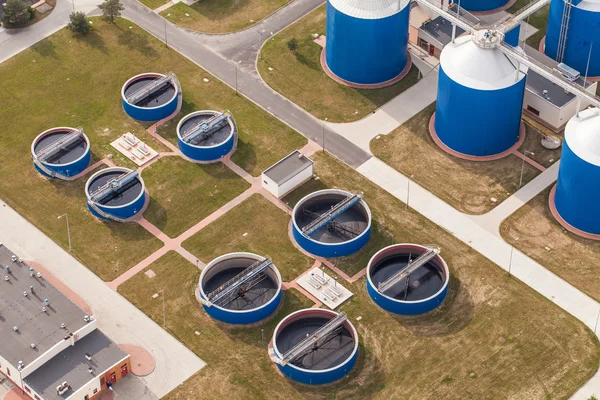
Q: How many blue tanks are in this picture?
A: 13